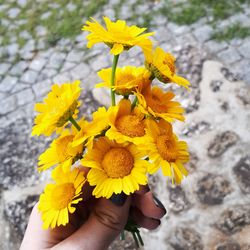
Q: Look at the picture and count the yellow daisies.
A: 11